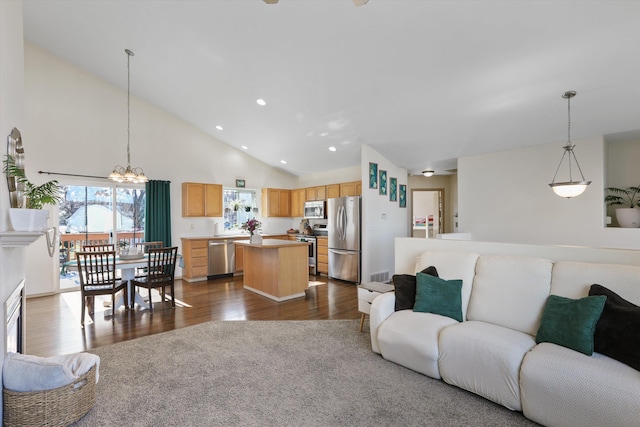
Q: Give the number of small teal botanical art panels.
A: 4